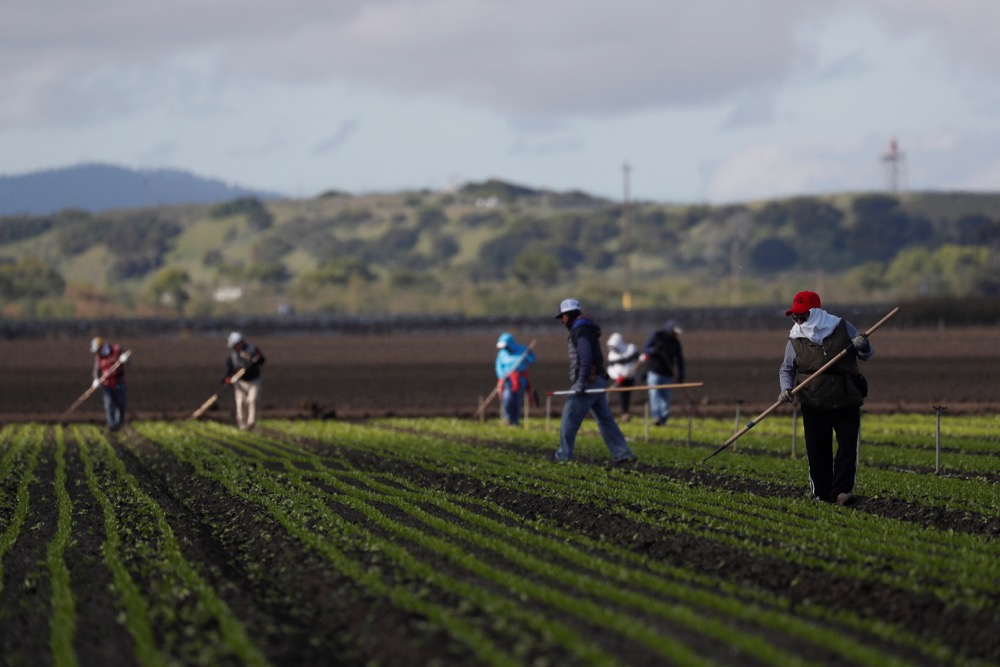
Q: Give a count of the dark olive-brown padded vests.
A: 1